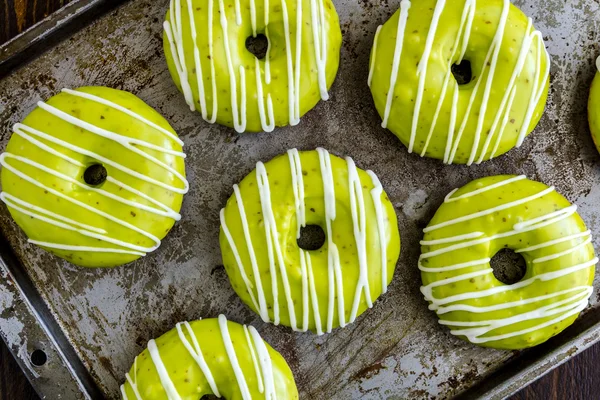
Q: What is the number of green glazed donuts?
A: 7